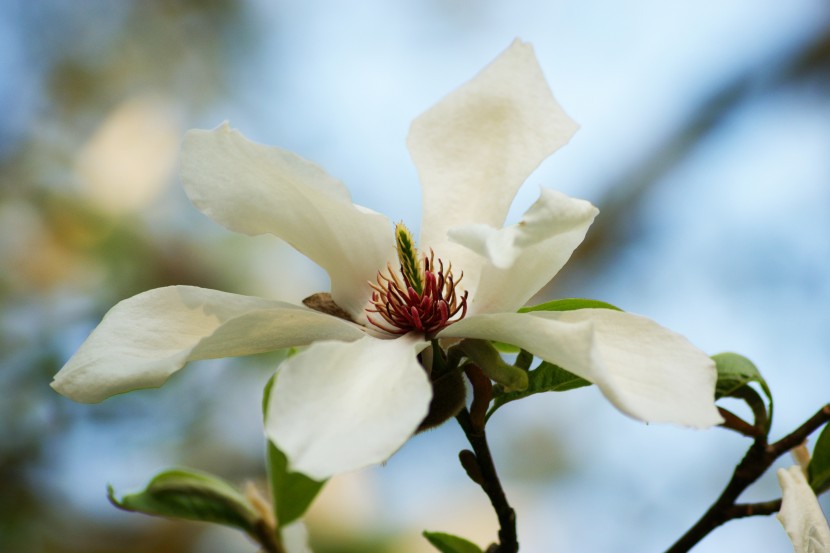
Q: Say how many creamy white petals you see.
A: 6